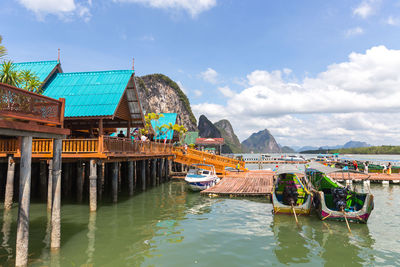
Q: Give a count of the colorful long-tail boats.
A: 2